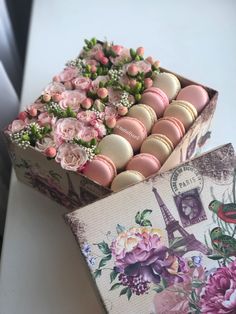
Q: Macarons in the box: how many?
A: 12